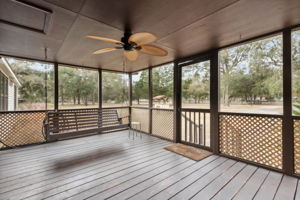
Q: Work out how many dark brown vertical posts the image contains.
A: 7